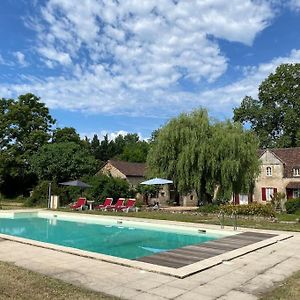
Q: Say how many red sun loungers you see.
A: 4